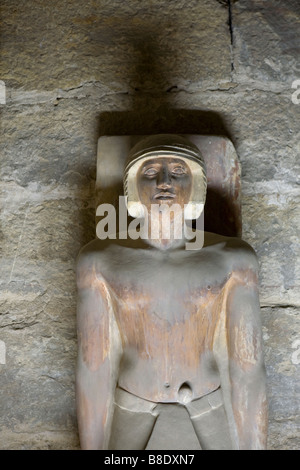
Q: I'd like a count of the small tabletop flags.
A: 0